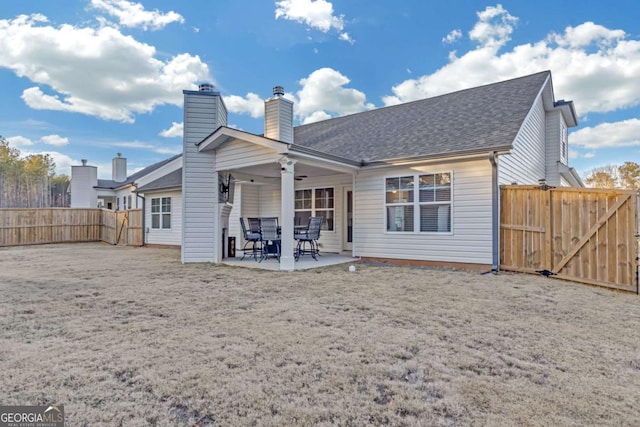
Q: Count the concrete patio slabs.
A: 1